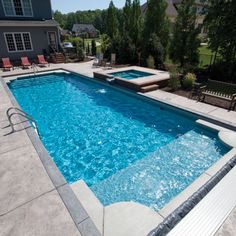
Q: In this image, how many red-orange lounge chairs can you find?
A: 3